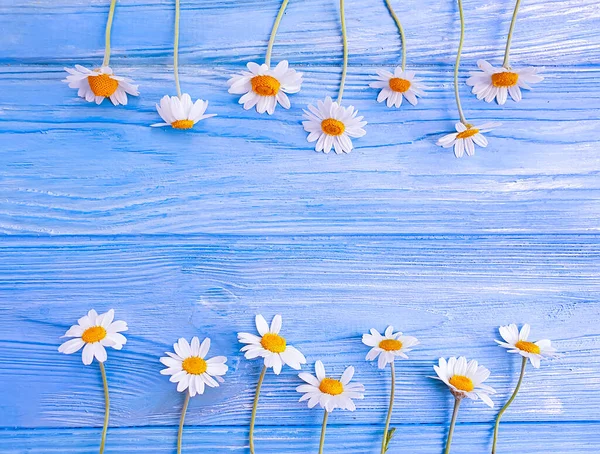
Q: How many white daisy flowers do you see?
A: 14